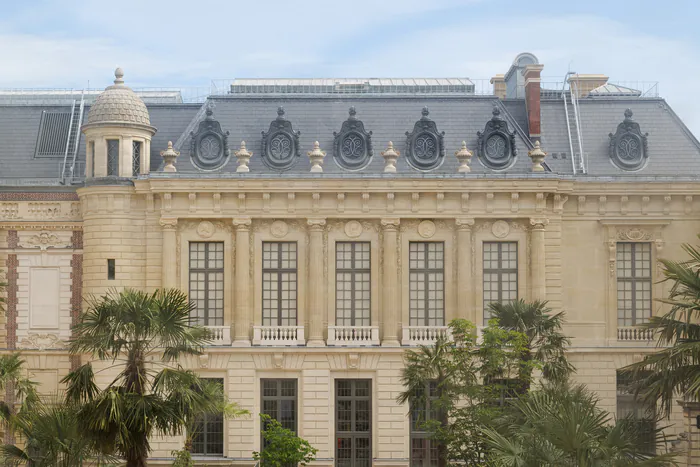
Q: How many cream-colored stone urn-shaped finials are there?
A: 6